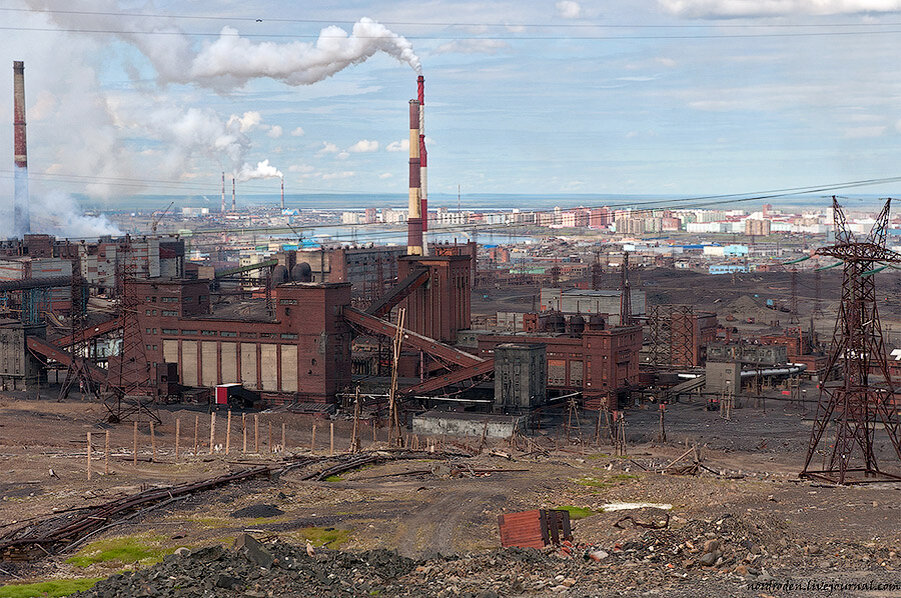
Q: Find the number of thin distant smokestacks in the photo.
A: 3